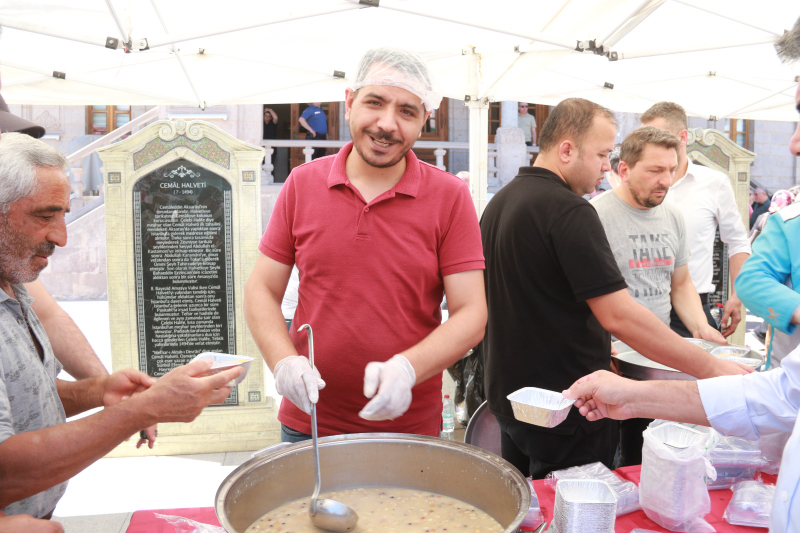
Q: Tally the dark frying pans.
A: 0